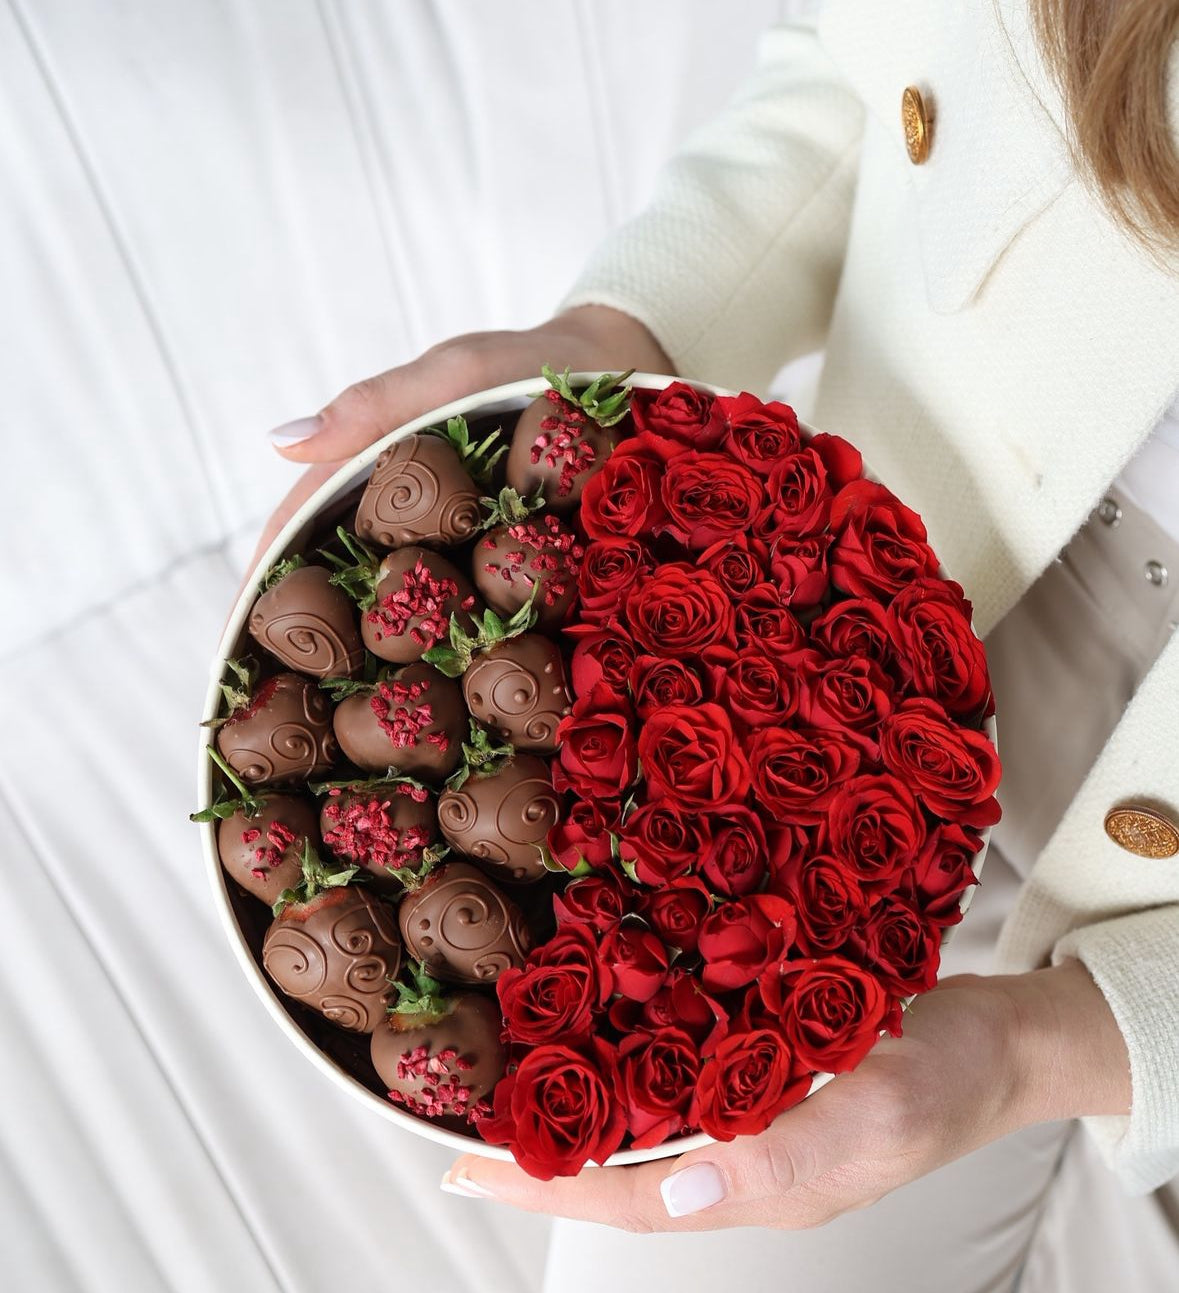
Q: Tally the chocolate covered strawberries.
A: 14